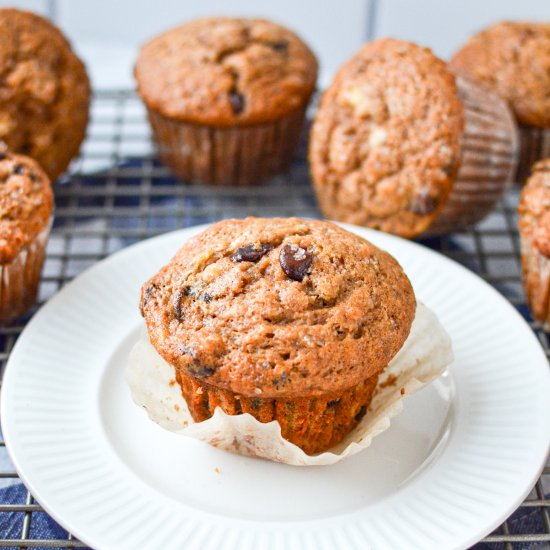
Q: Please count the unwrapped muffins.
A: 1